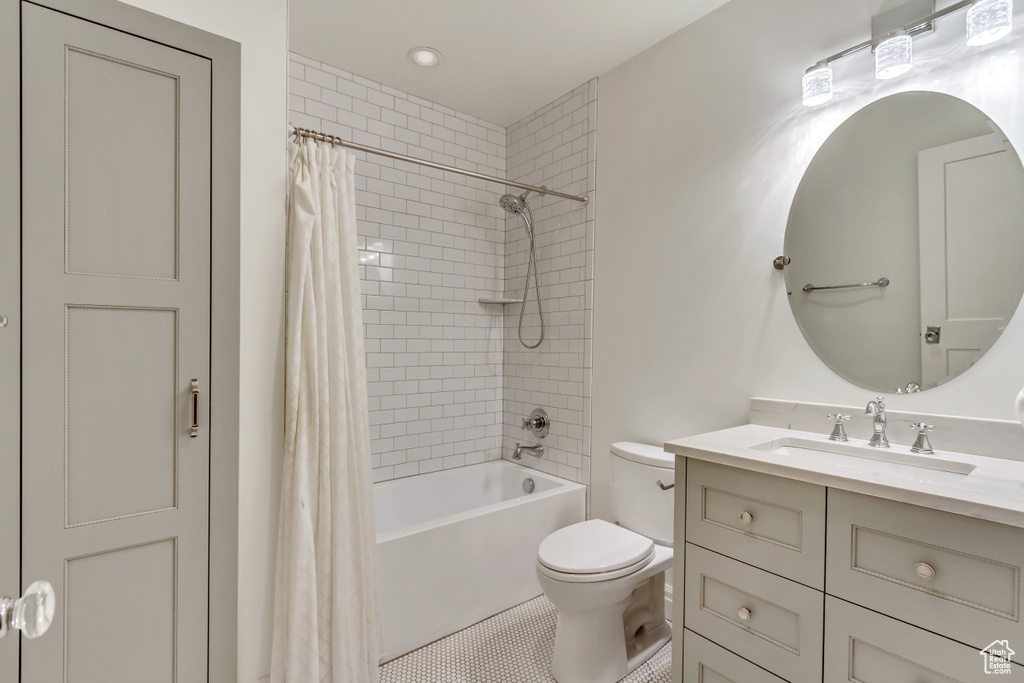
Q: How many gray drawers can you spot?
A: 5